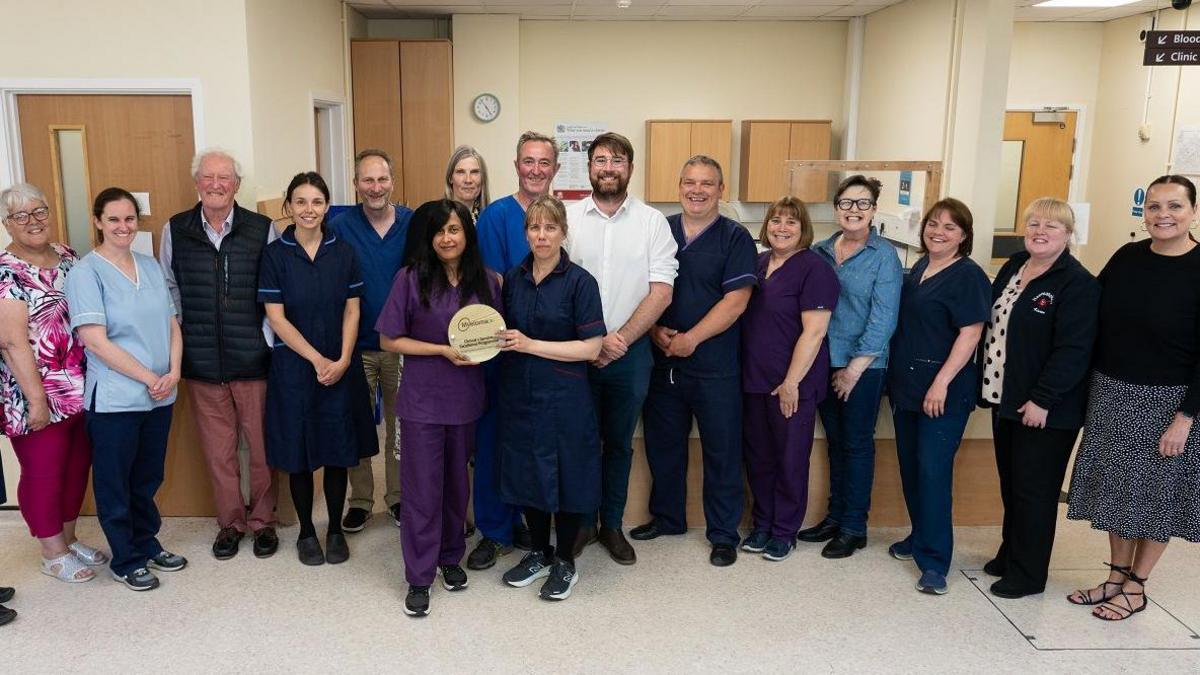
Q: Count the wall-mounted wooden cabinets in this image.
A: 2